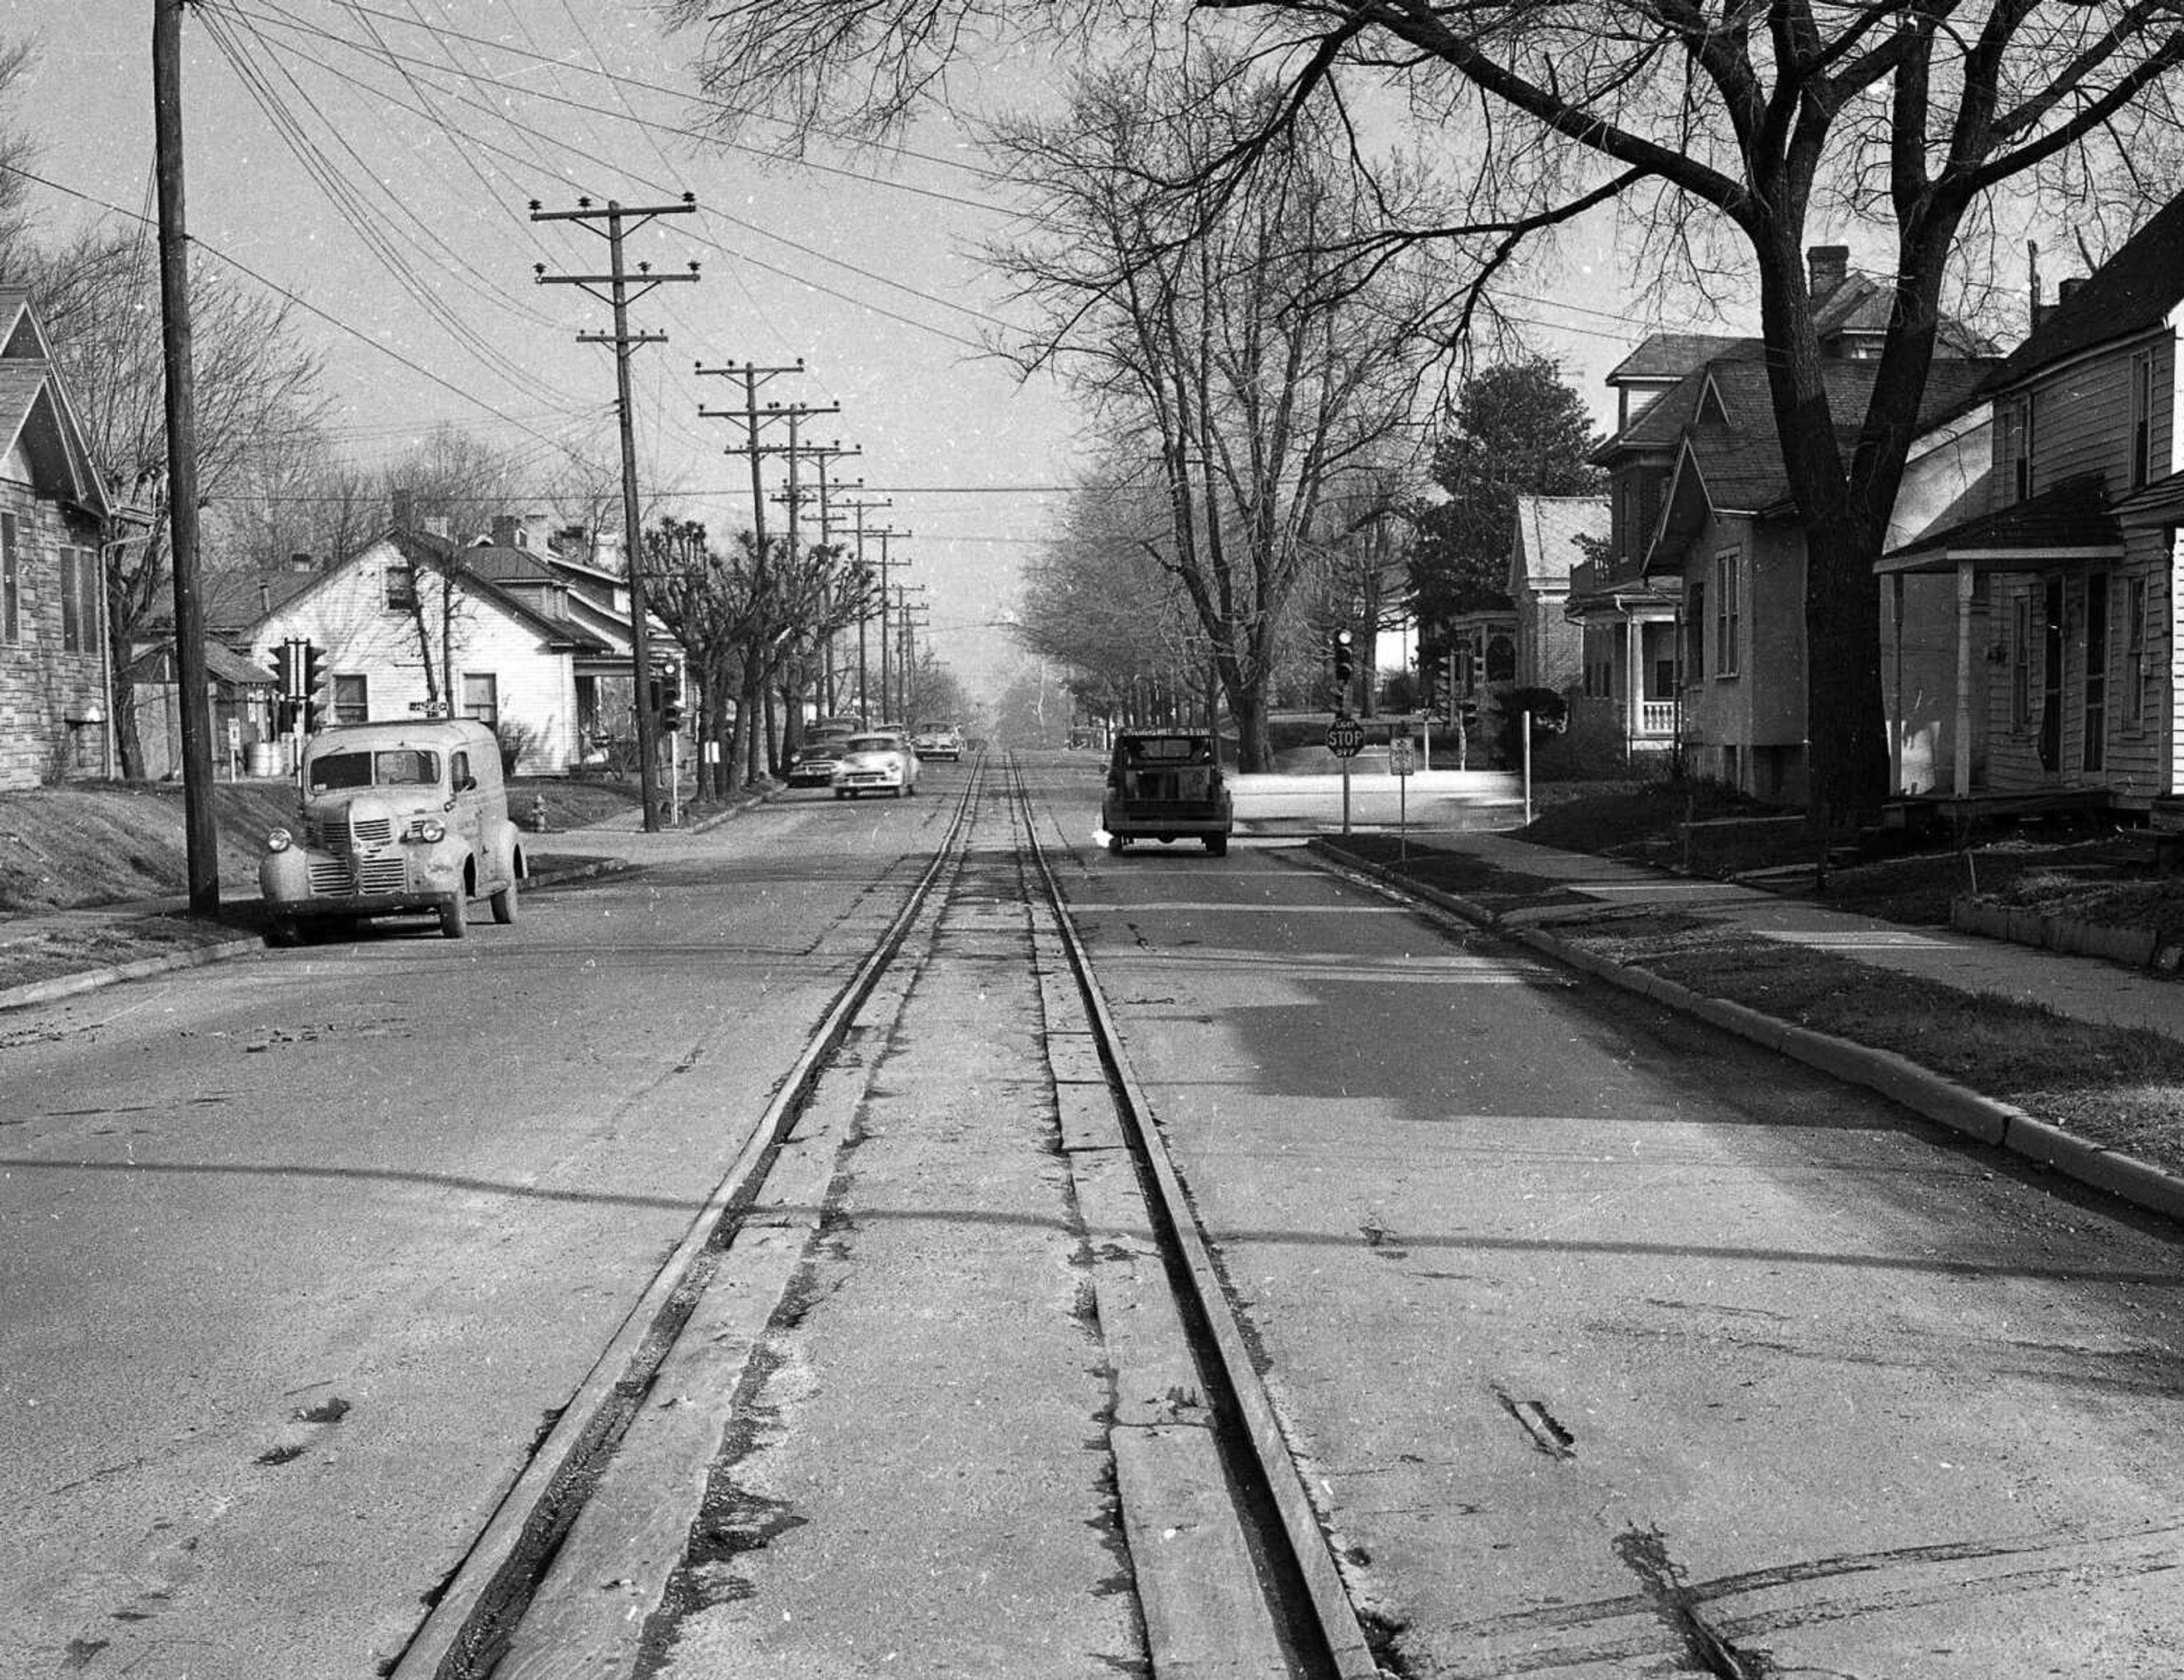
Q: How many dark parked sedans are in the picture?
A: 1